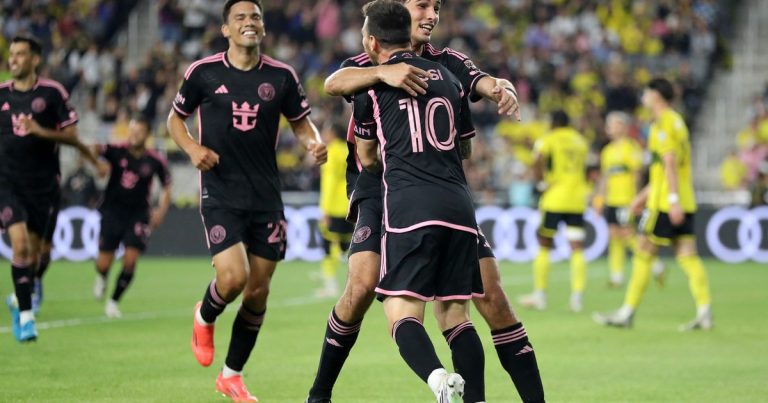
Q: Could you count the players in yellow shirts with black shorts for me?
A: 4